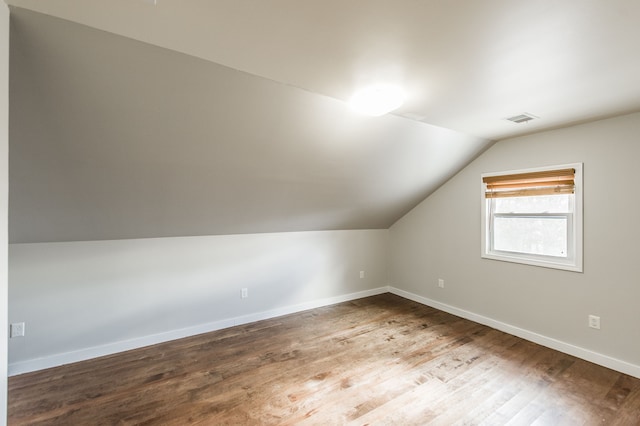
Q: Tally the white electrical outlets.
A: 5